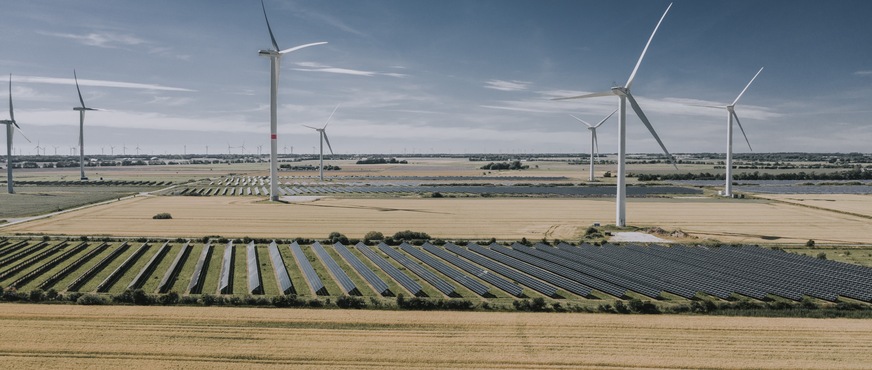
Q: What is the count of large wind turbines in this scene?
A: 7